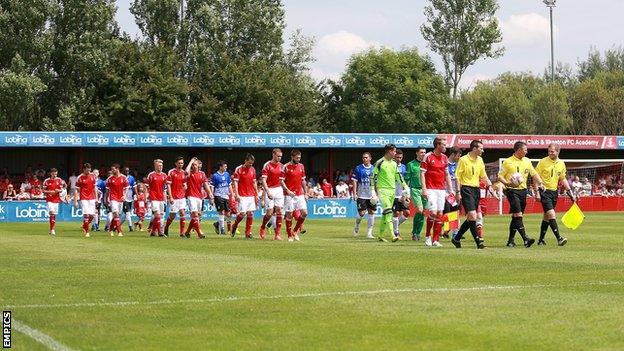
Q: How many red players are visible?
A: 10